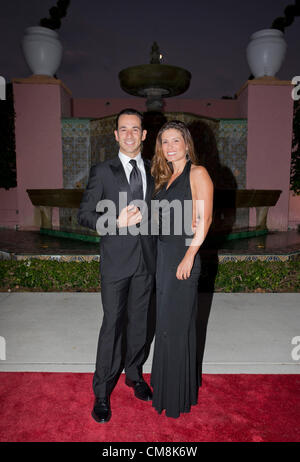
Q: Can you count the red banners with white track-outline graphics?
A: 0